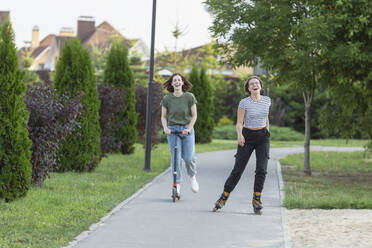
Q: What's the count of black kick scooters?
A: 1